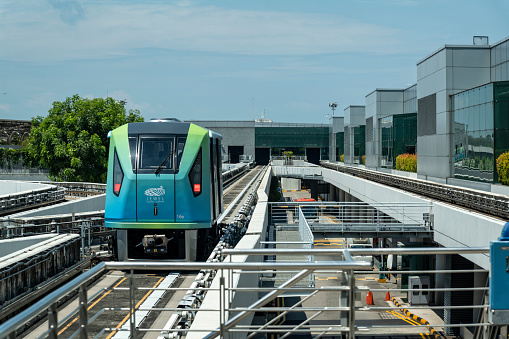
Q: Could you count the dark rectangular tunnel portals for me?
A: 3